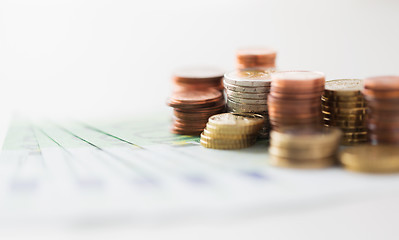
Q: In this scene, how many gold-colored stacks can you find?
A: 4